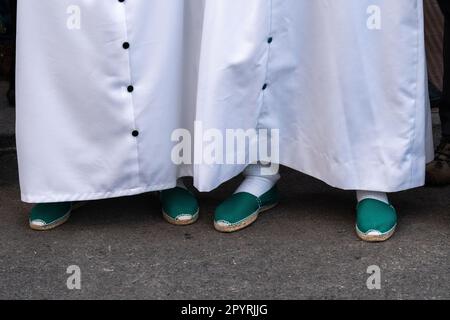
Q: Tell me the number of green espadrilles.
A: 4